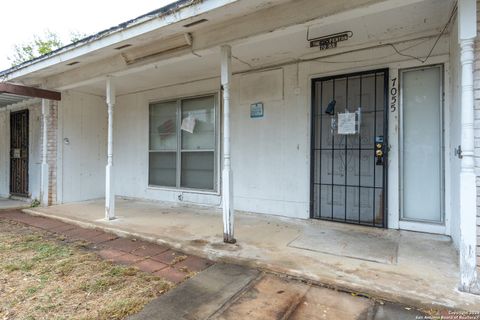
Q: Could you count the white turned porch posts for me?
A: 4